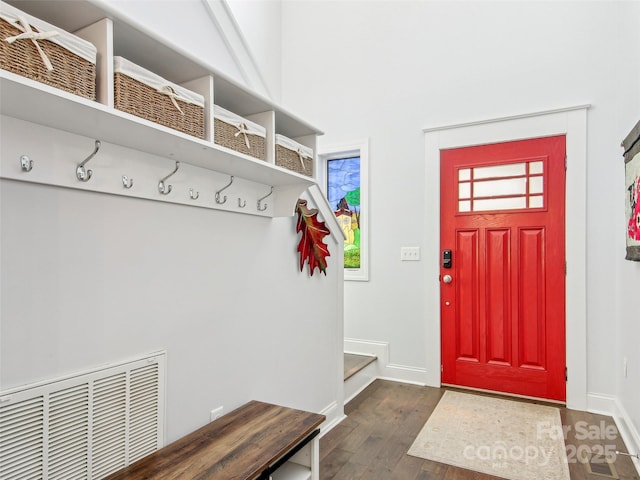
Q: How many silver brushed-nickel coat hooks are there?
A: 8